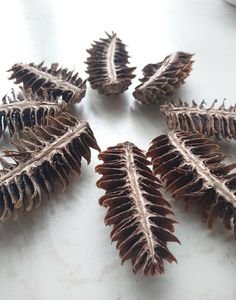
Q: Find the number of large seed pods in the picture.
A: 8